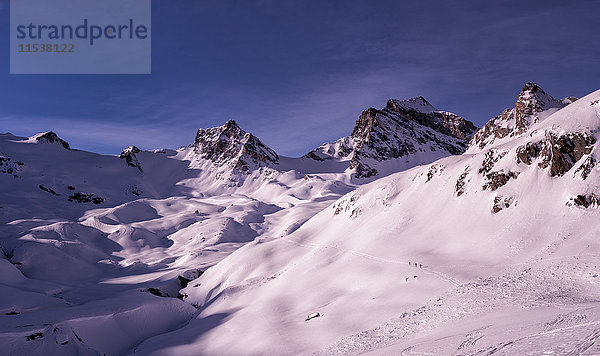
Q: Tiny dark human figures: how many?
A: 3